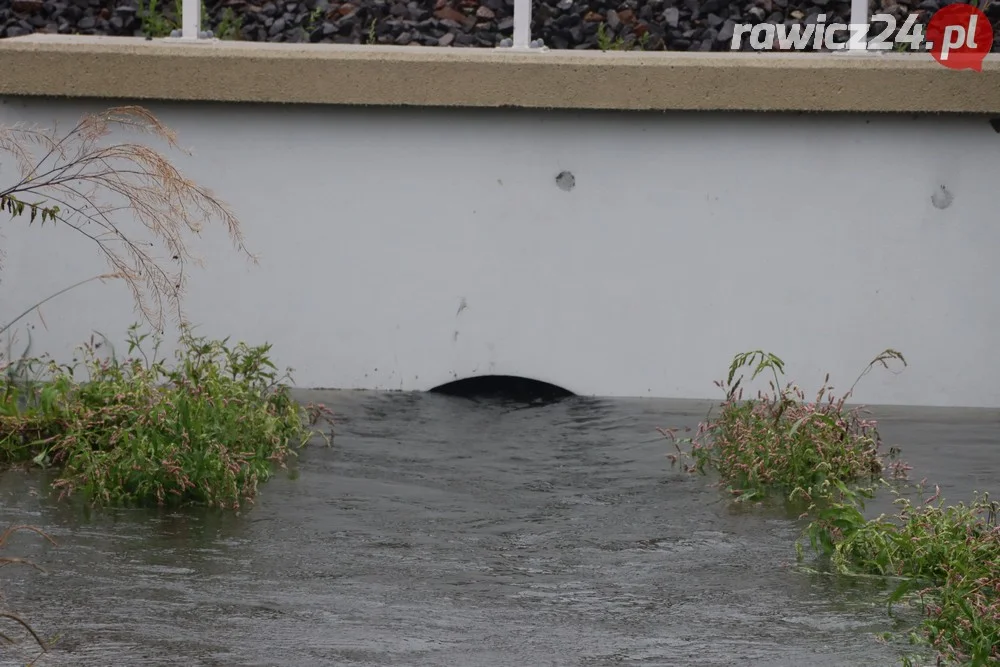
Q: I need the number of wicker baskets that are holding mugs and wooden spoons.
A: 0